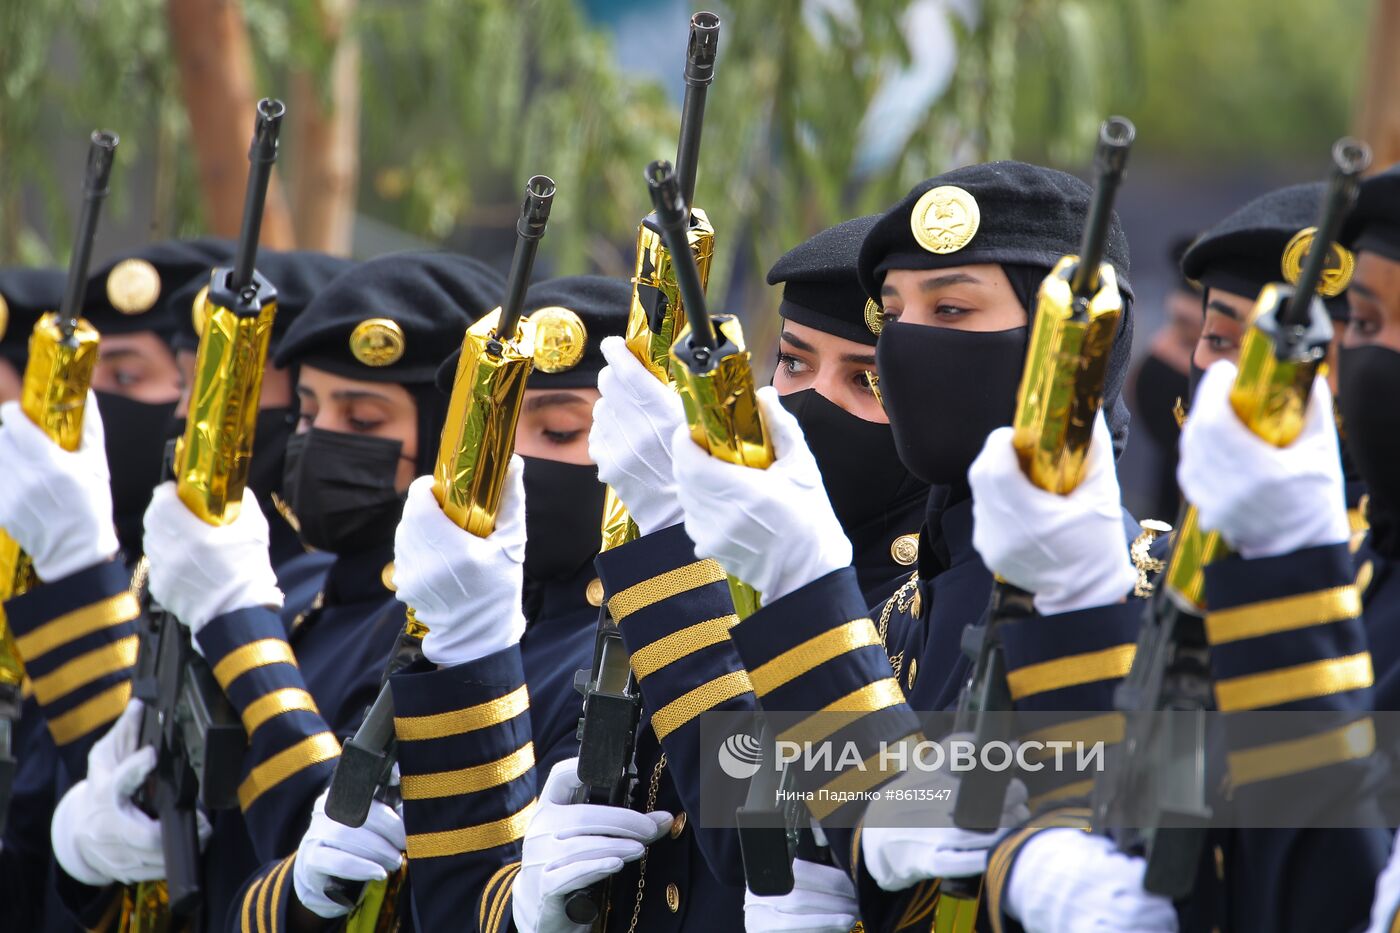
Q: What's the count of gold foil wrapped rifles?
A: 7